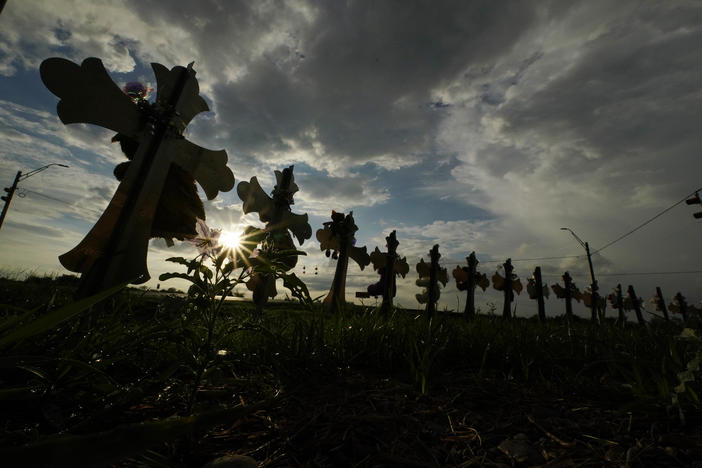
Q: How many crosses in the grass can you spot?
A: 14